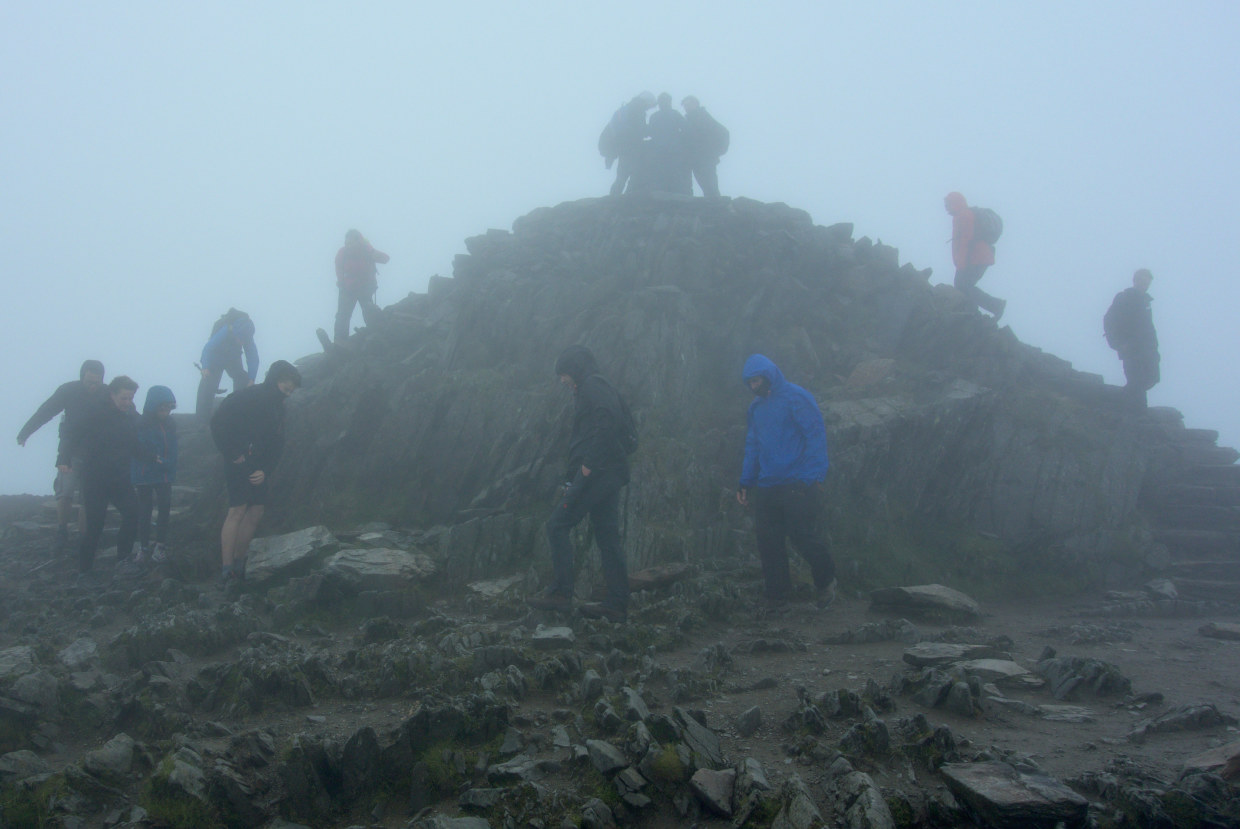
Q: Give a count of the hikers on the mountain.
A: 13